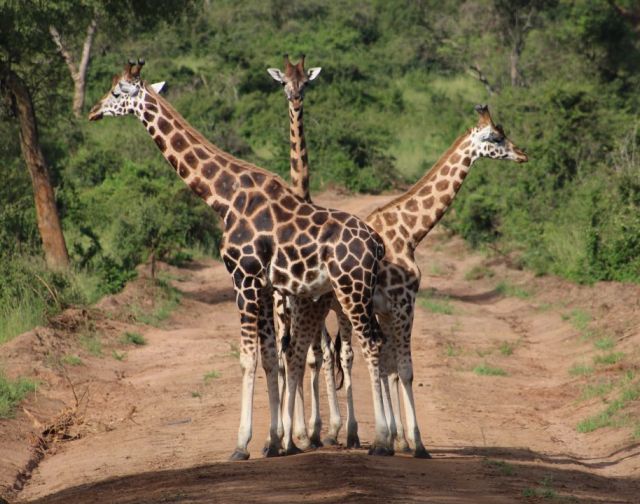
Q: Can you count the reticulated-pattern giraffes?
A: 3